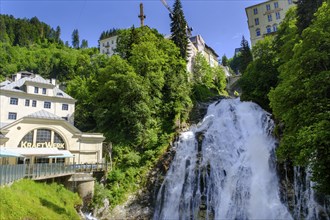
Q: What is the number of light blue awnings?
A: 2